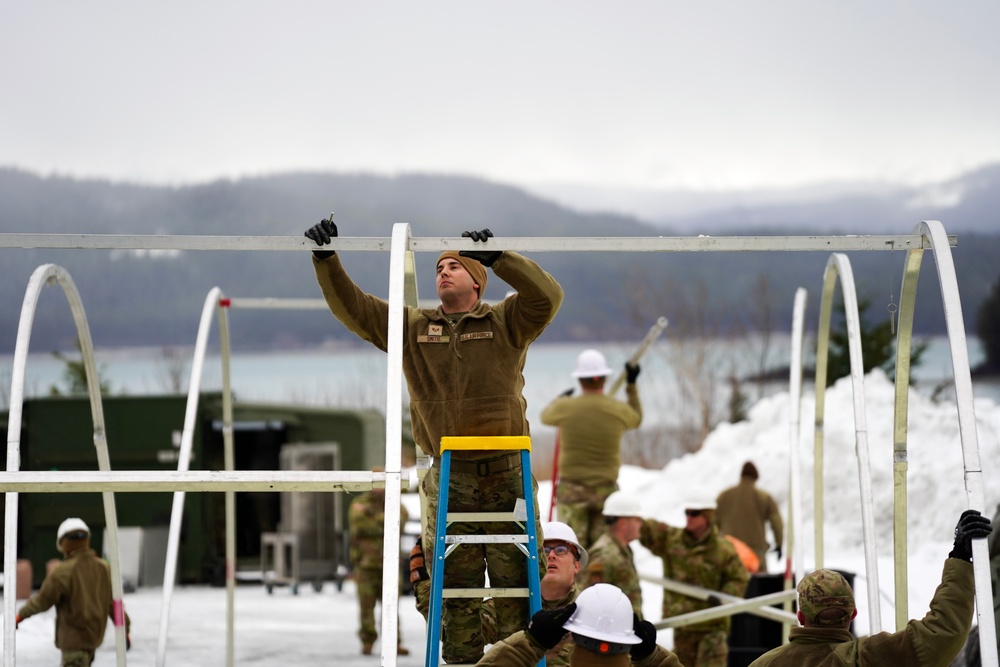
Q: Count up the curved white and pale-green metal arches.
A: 6